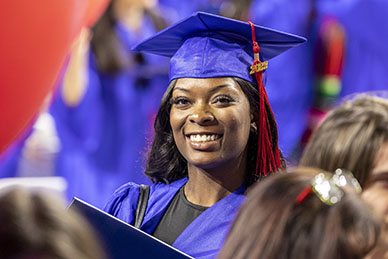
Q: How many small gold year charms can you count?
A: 1